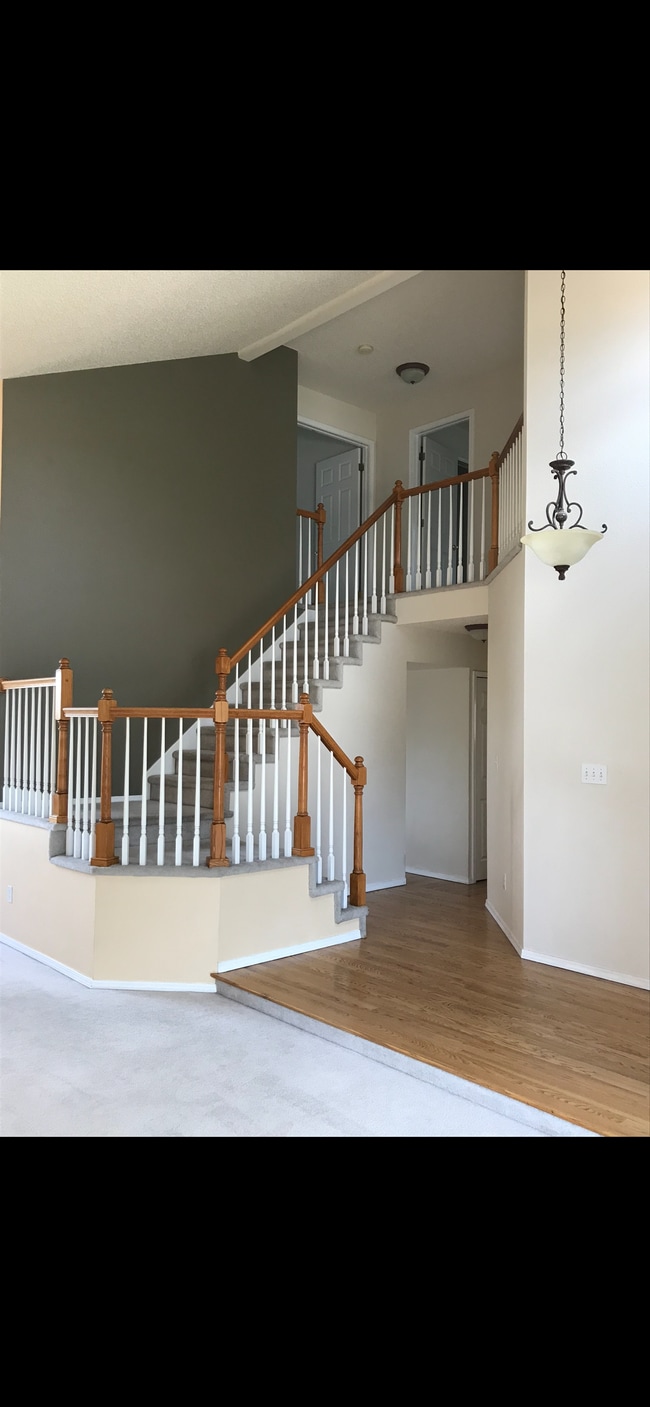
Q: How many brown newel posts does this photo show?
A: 9